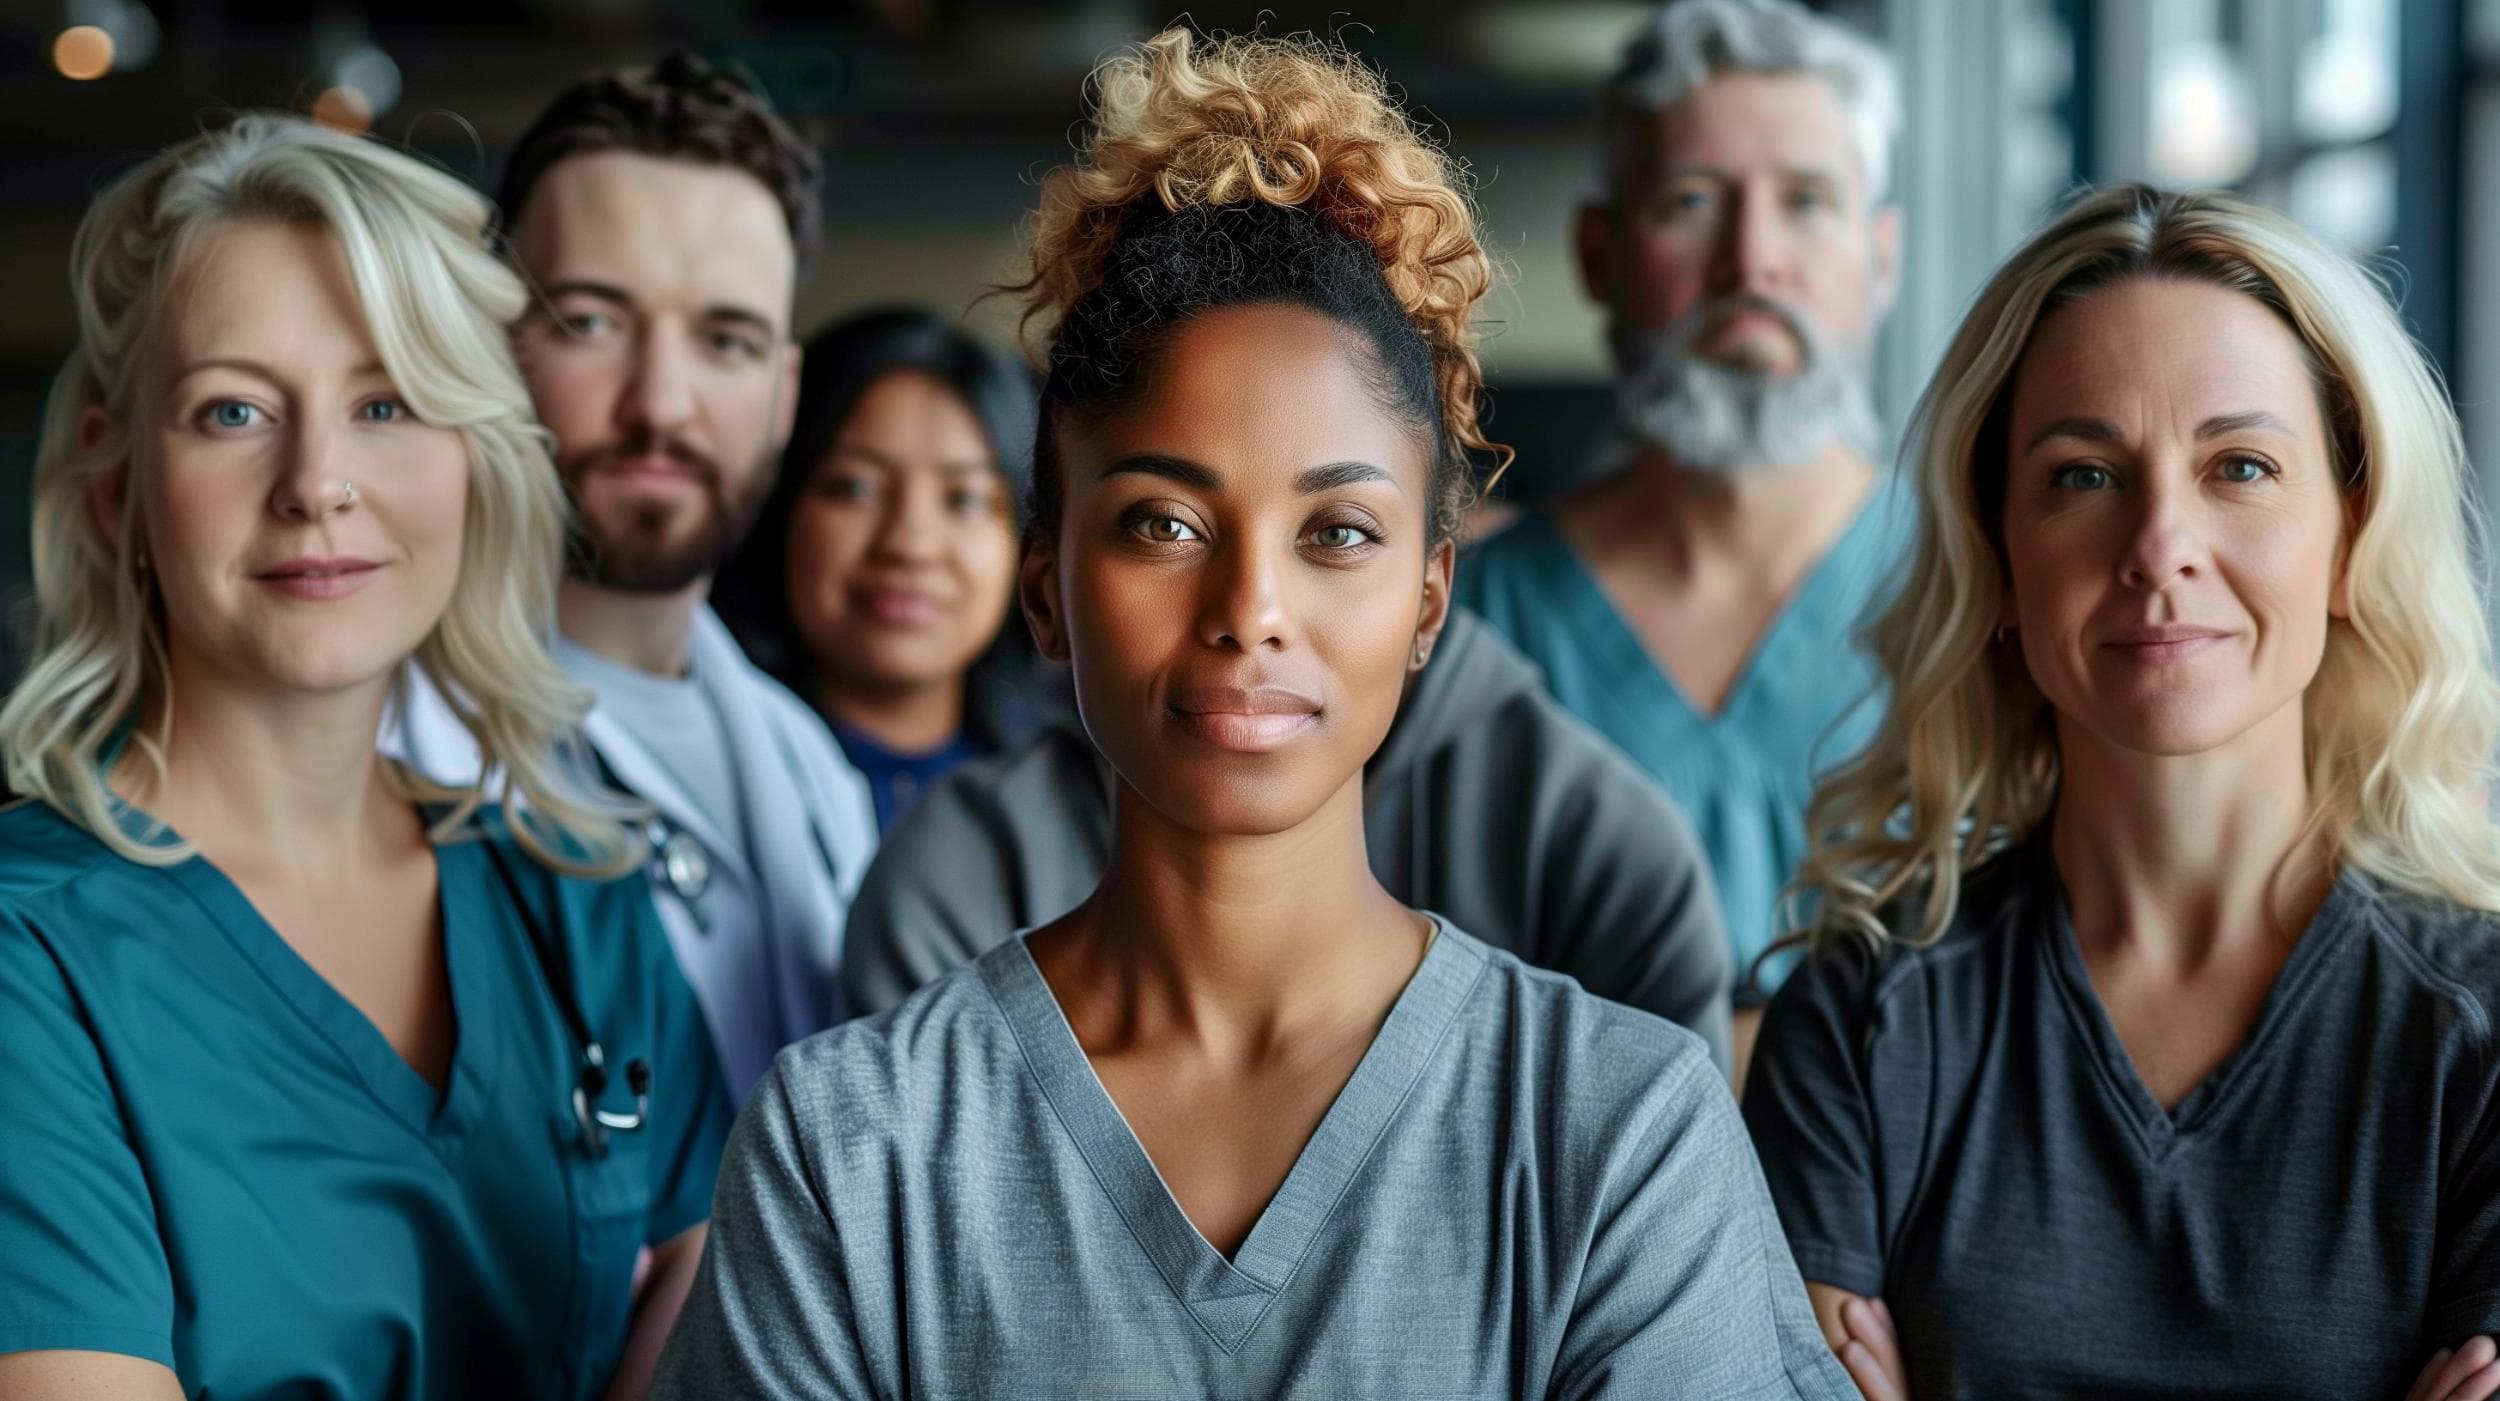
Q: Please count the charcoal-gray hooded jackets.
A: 1